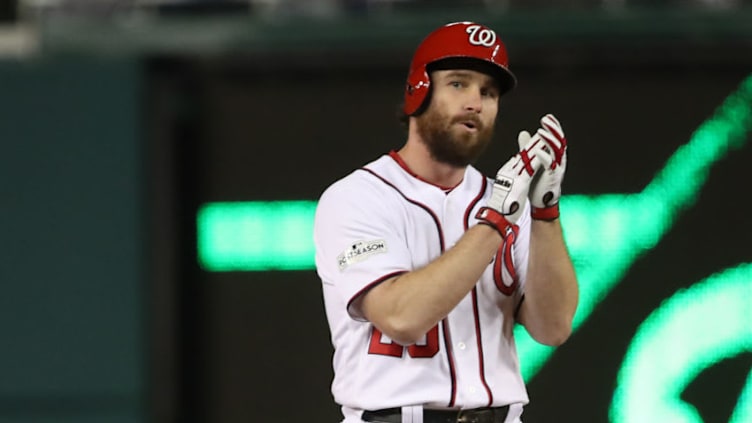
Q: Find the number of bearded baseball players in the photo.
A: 1